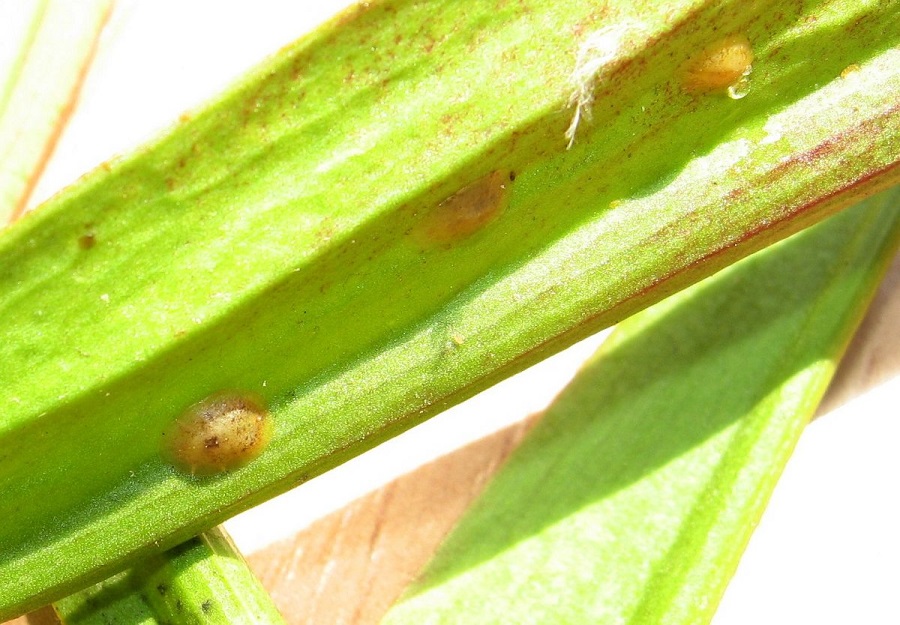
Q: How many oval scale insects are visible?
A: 3